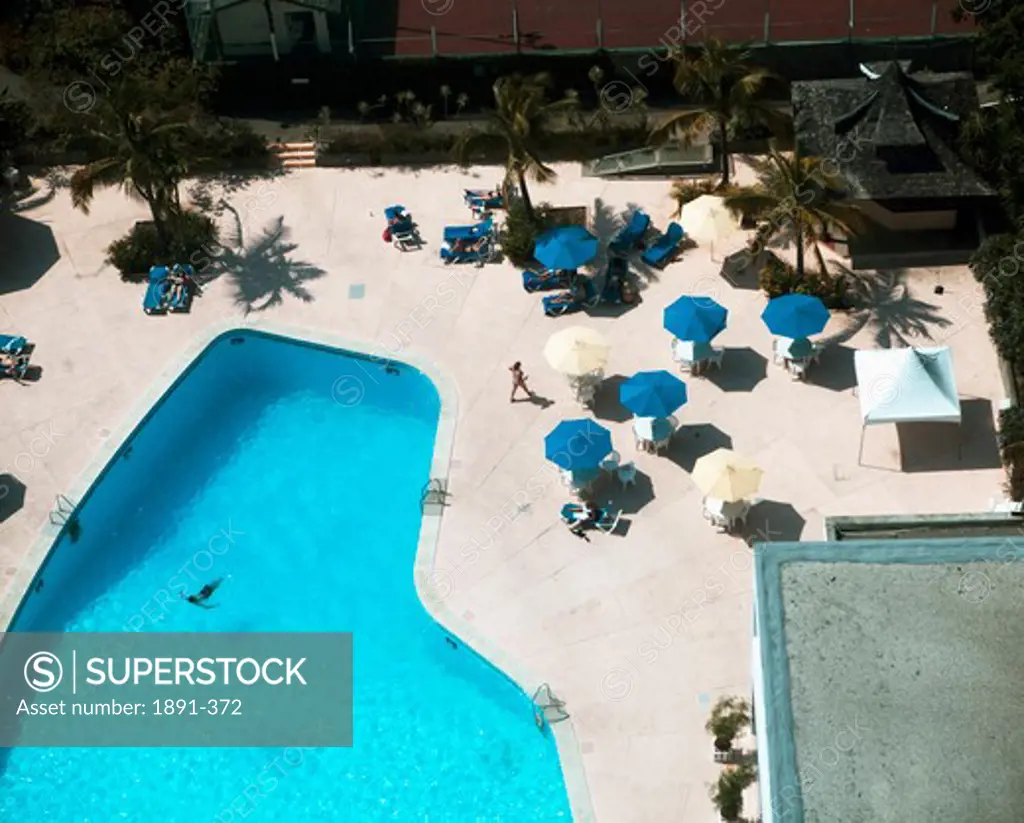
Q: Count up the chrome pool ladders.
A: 3